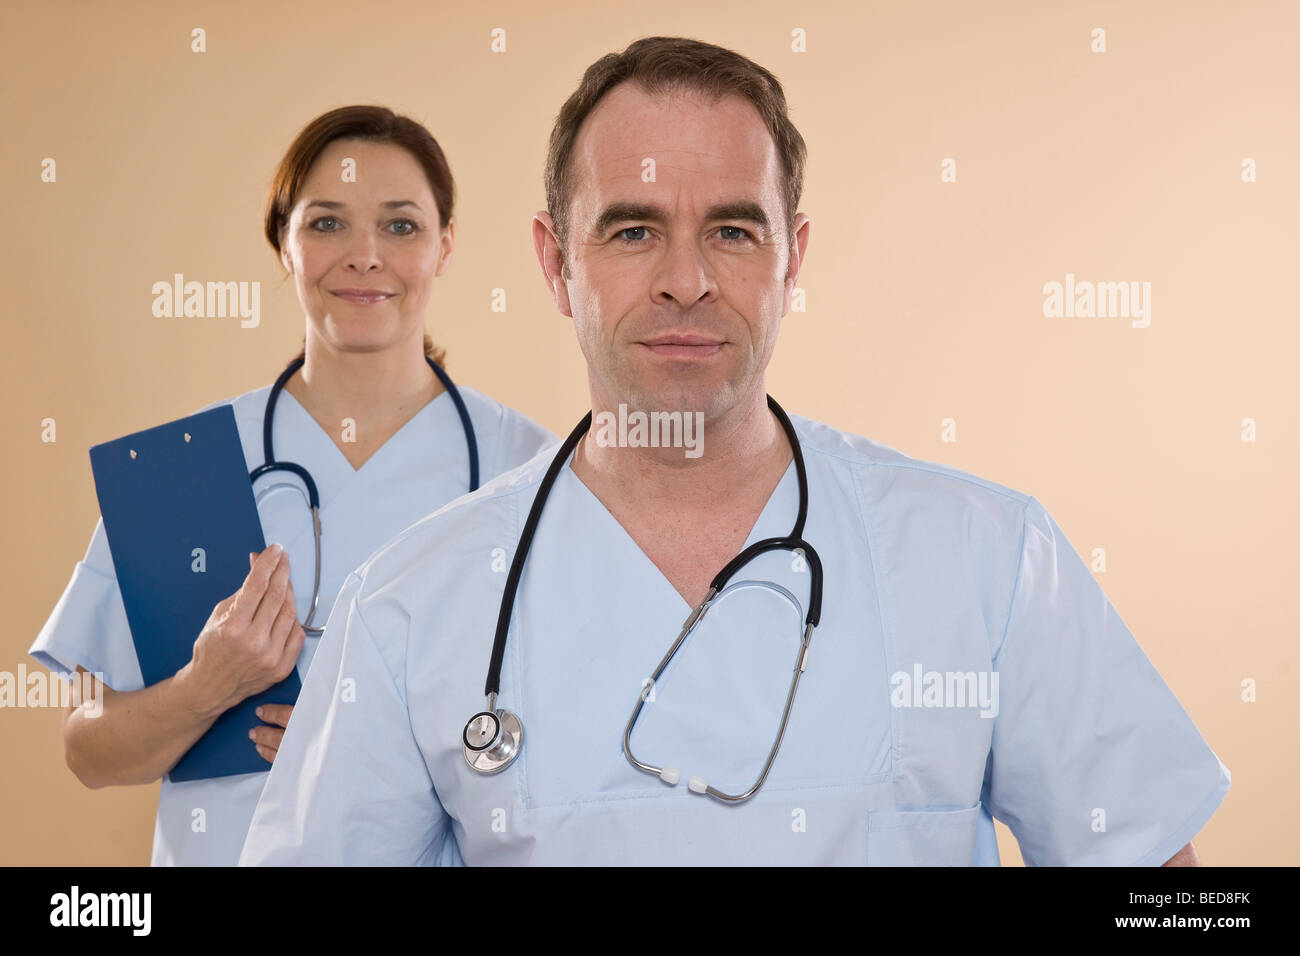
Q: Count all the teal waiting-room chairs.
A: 0